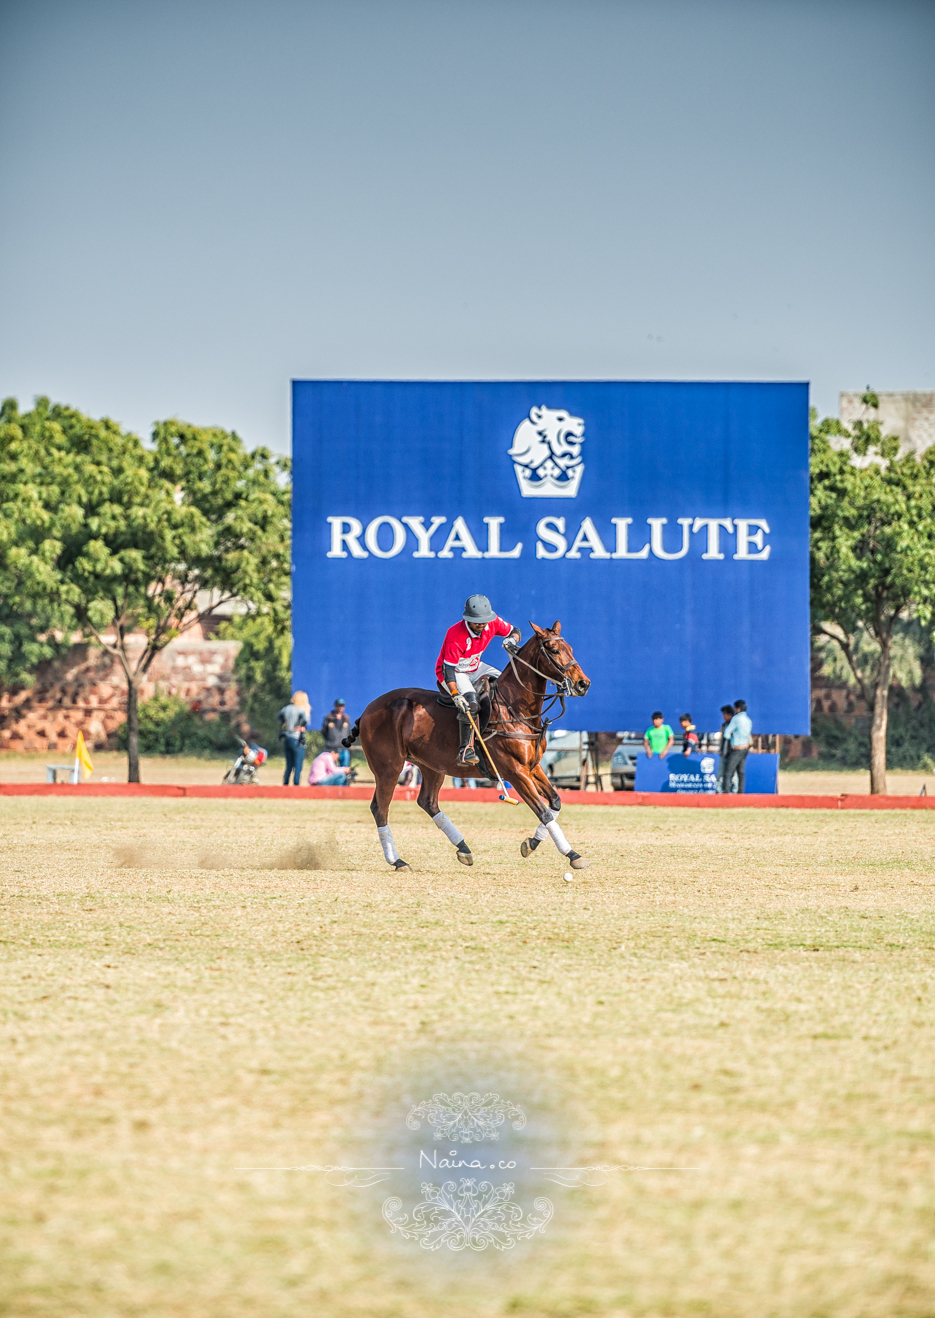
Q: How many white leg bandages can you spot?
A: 4